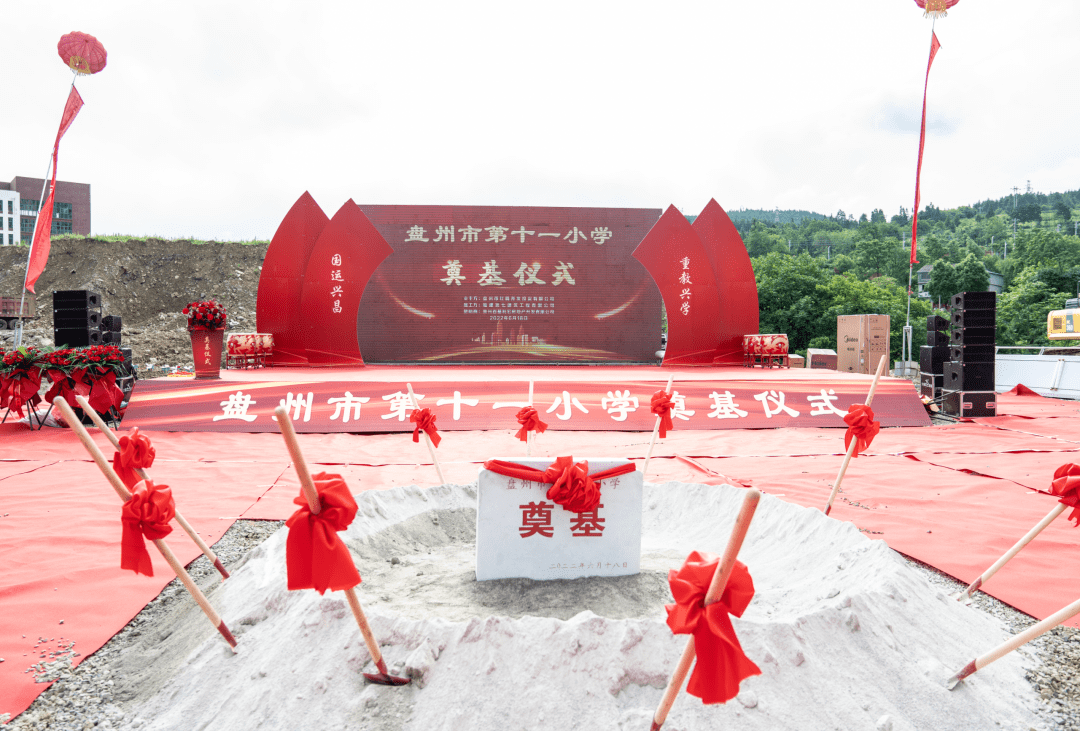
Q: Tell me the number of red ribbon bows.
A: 10